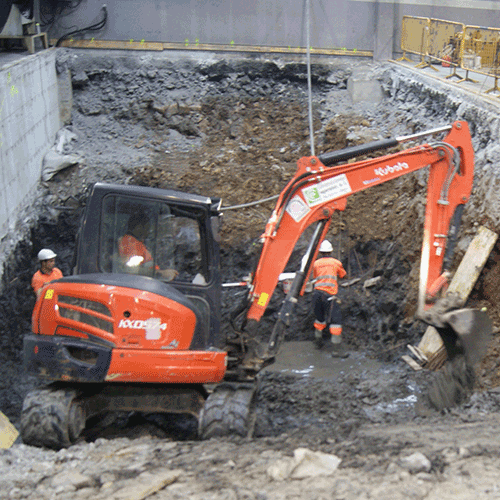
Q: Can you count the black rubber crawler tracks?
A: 2